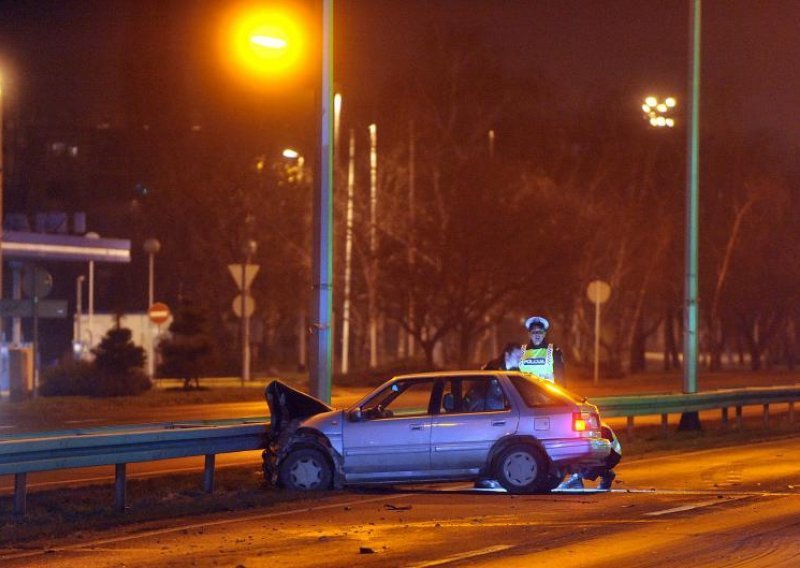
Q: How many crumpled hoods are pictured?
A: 1